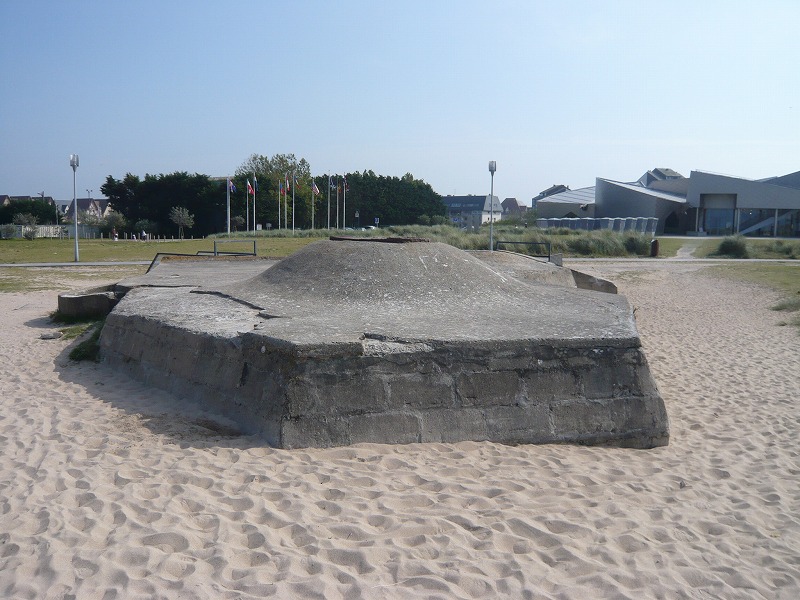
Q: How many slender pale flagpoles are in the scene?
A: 10